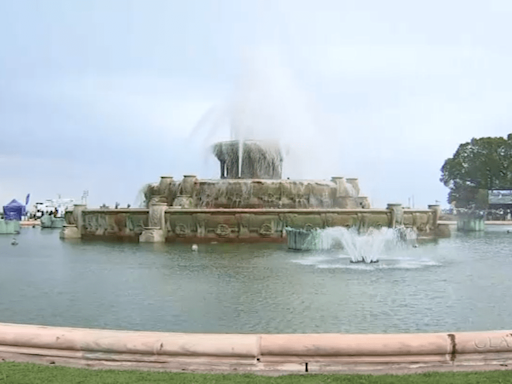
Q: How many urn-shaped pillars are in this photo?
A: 8